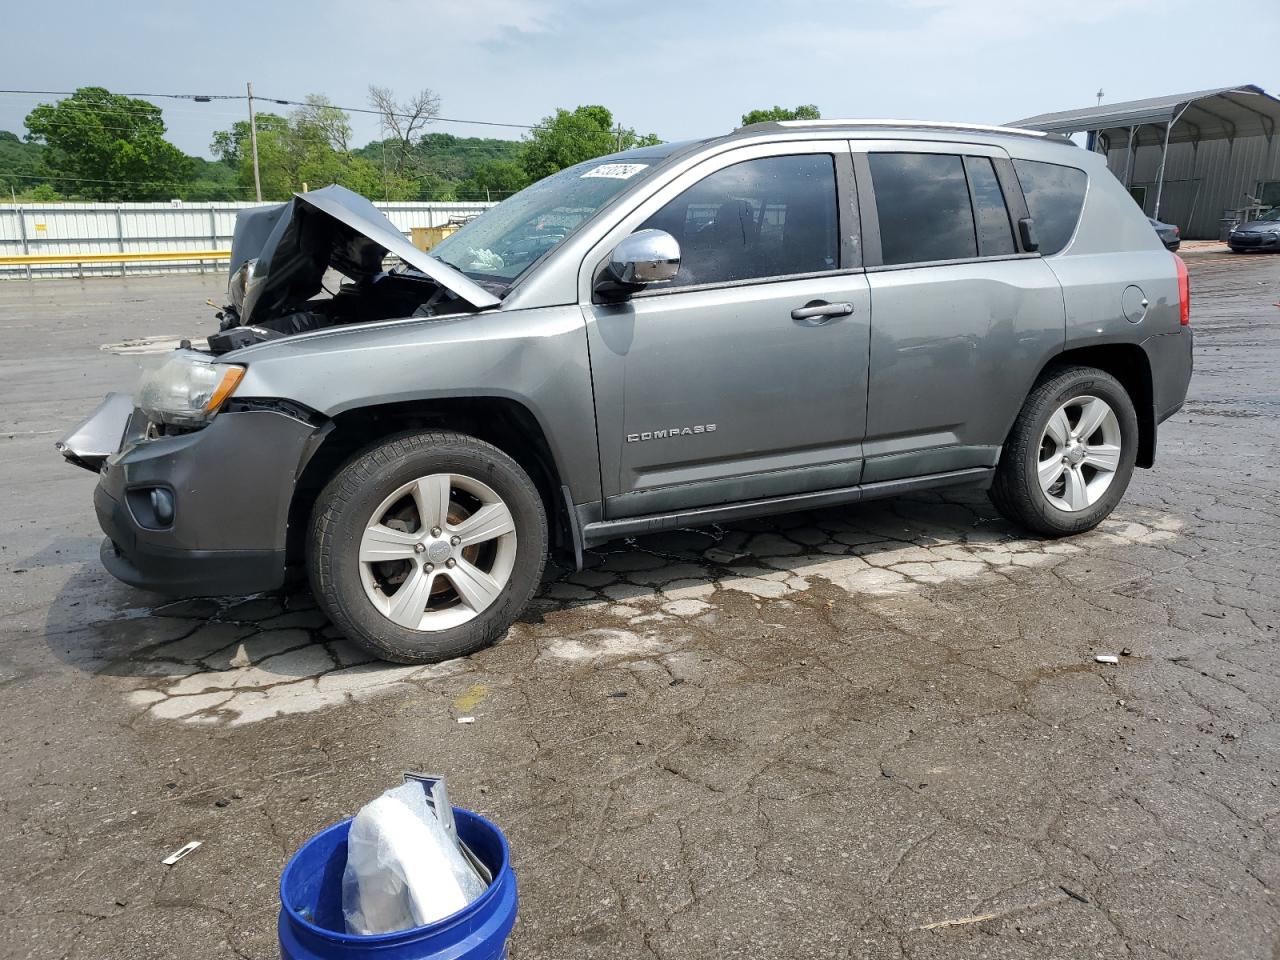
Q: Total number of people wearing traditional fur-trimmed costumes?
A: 0